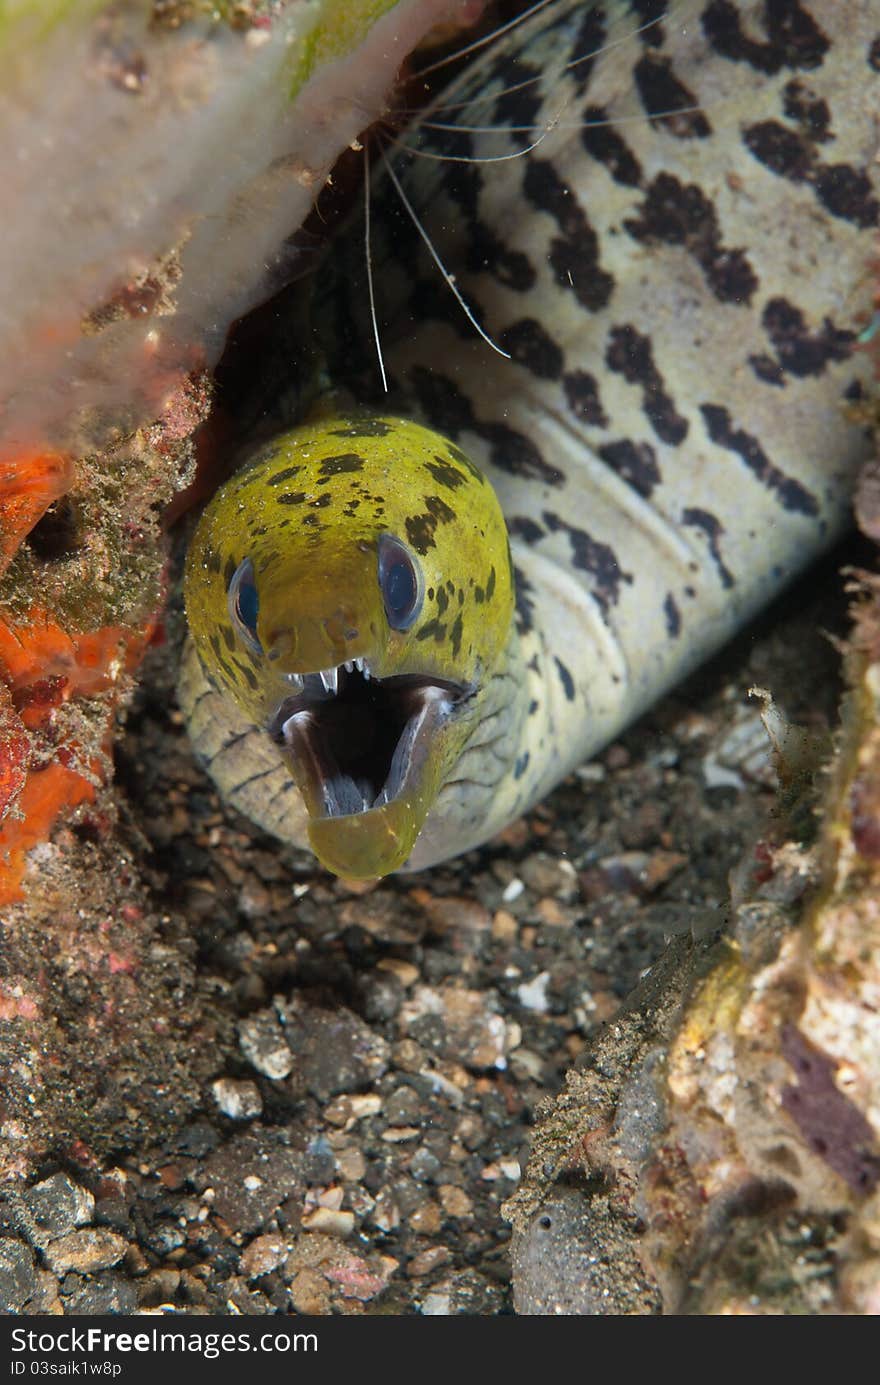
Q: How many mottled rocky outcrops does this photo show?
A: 2